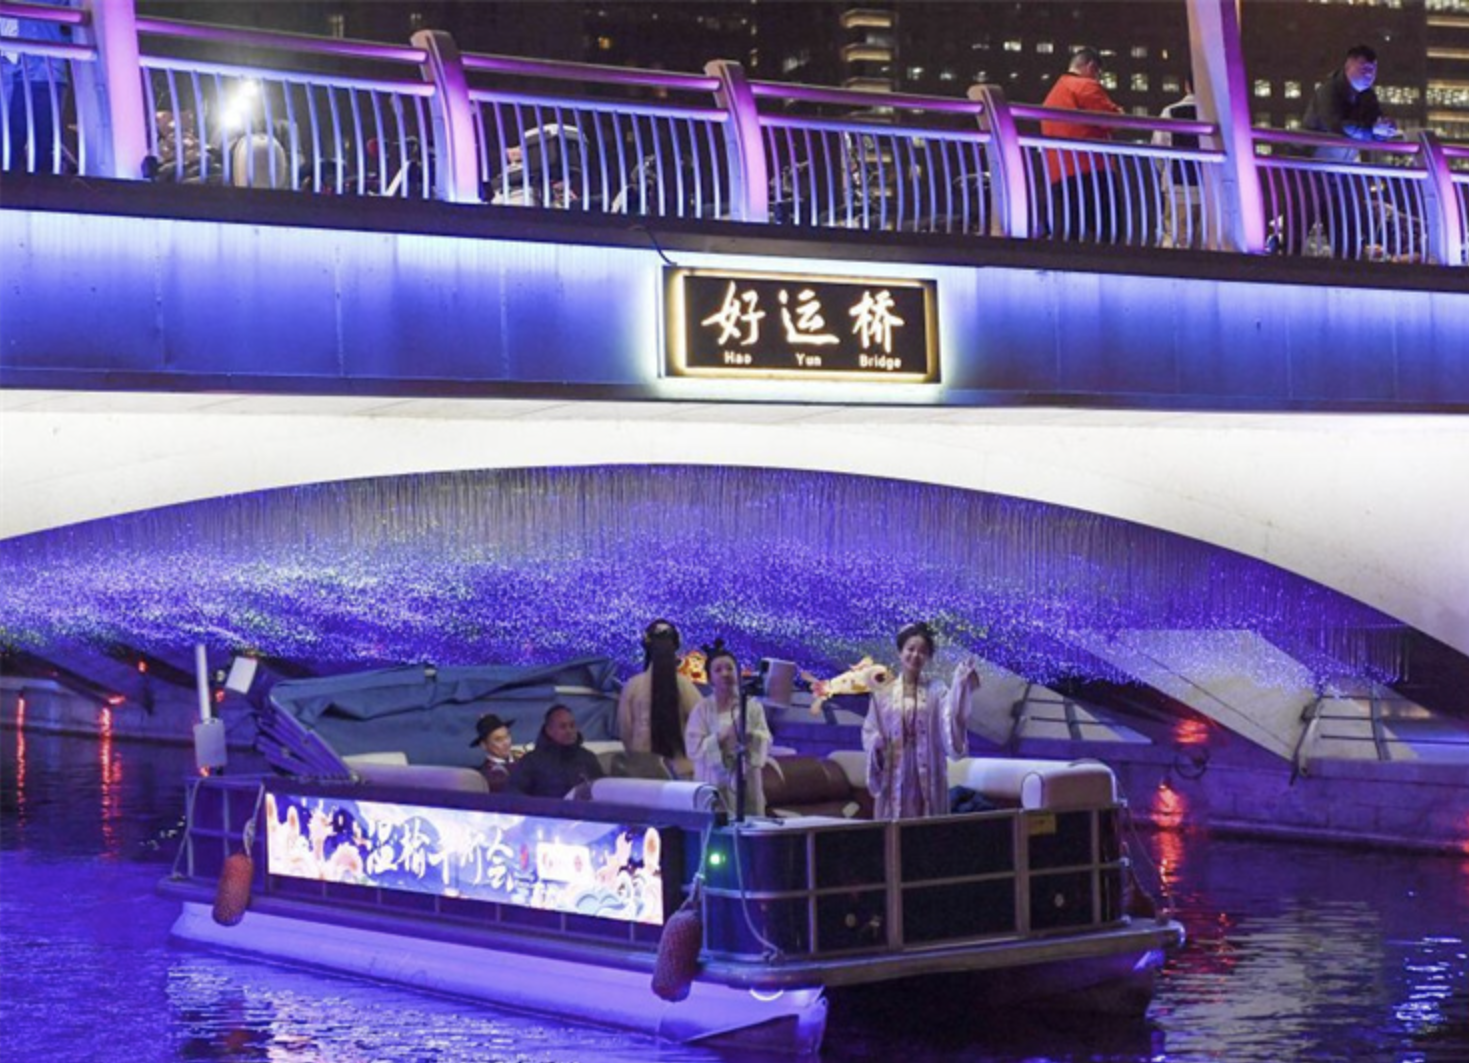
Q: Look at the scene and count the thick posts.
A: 6